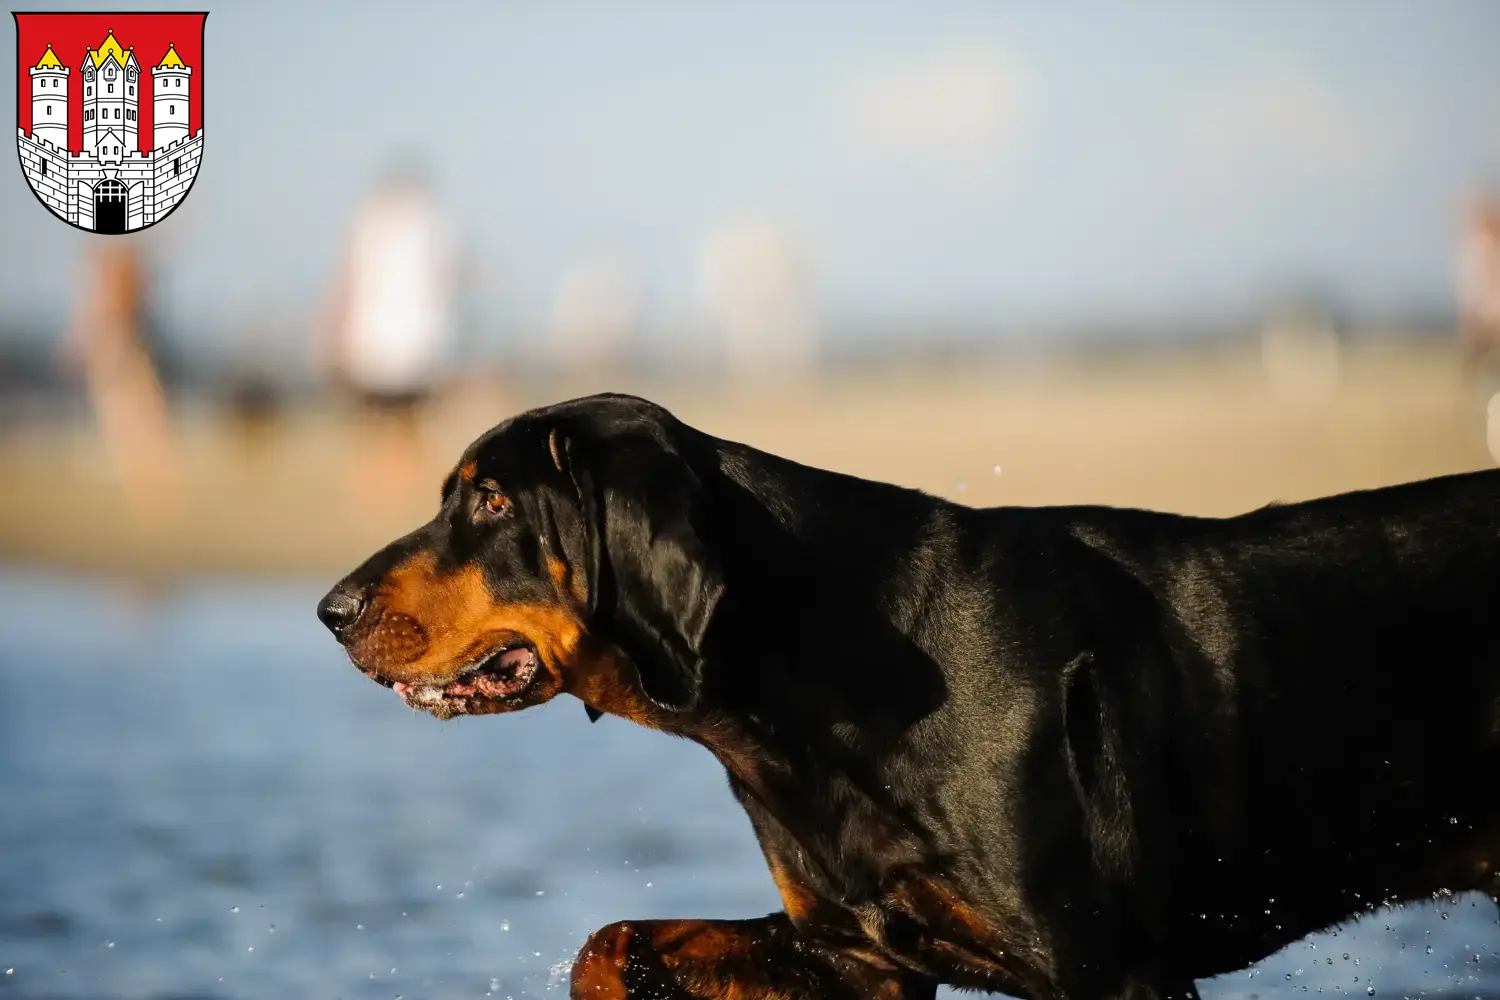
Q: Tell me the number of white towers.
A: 3